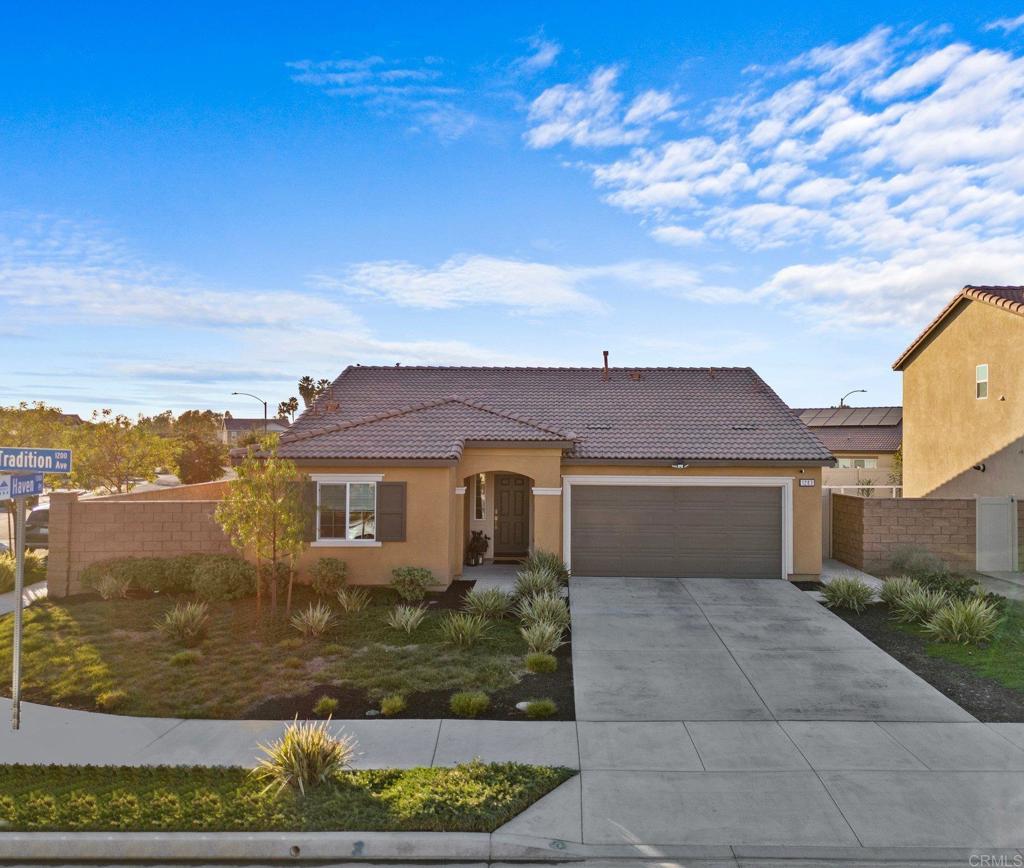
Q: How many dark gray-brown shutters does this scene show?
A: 2